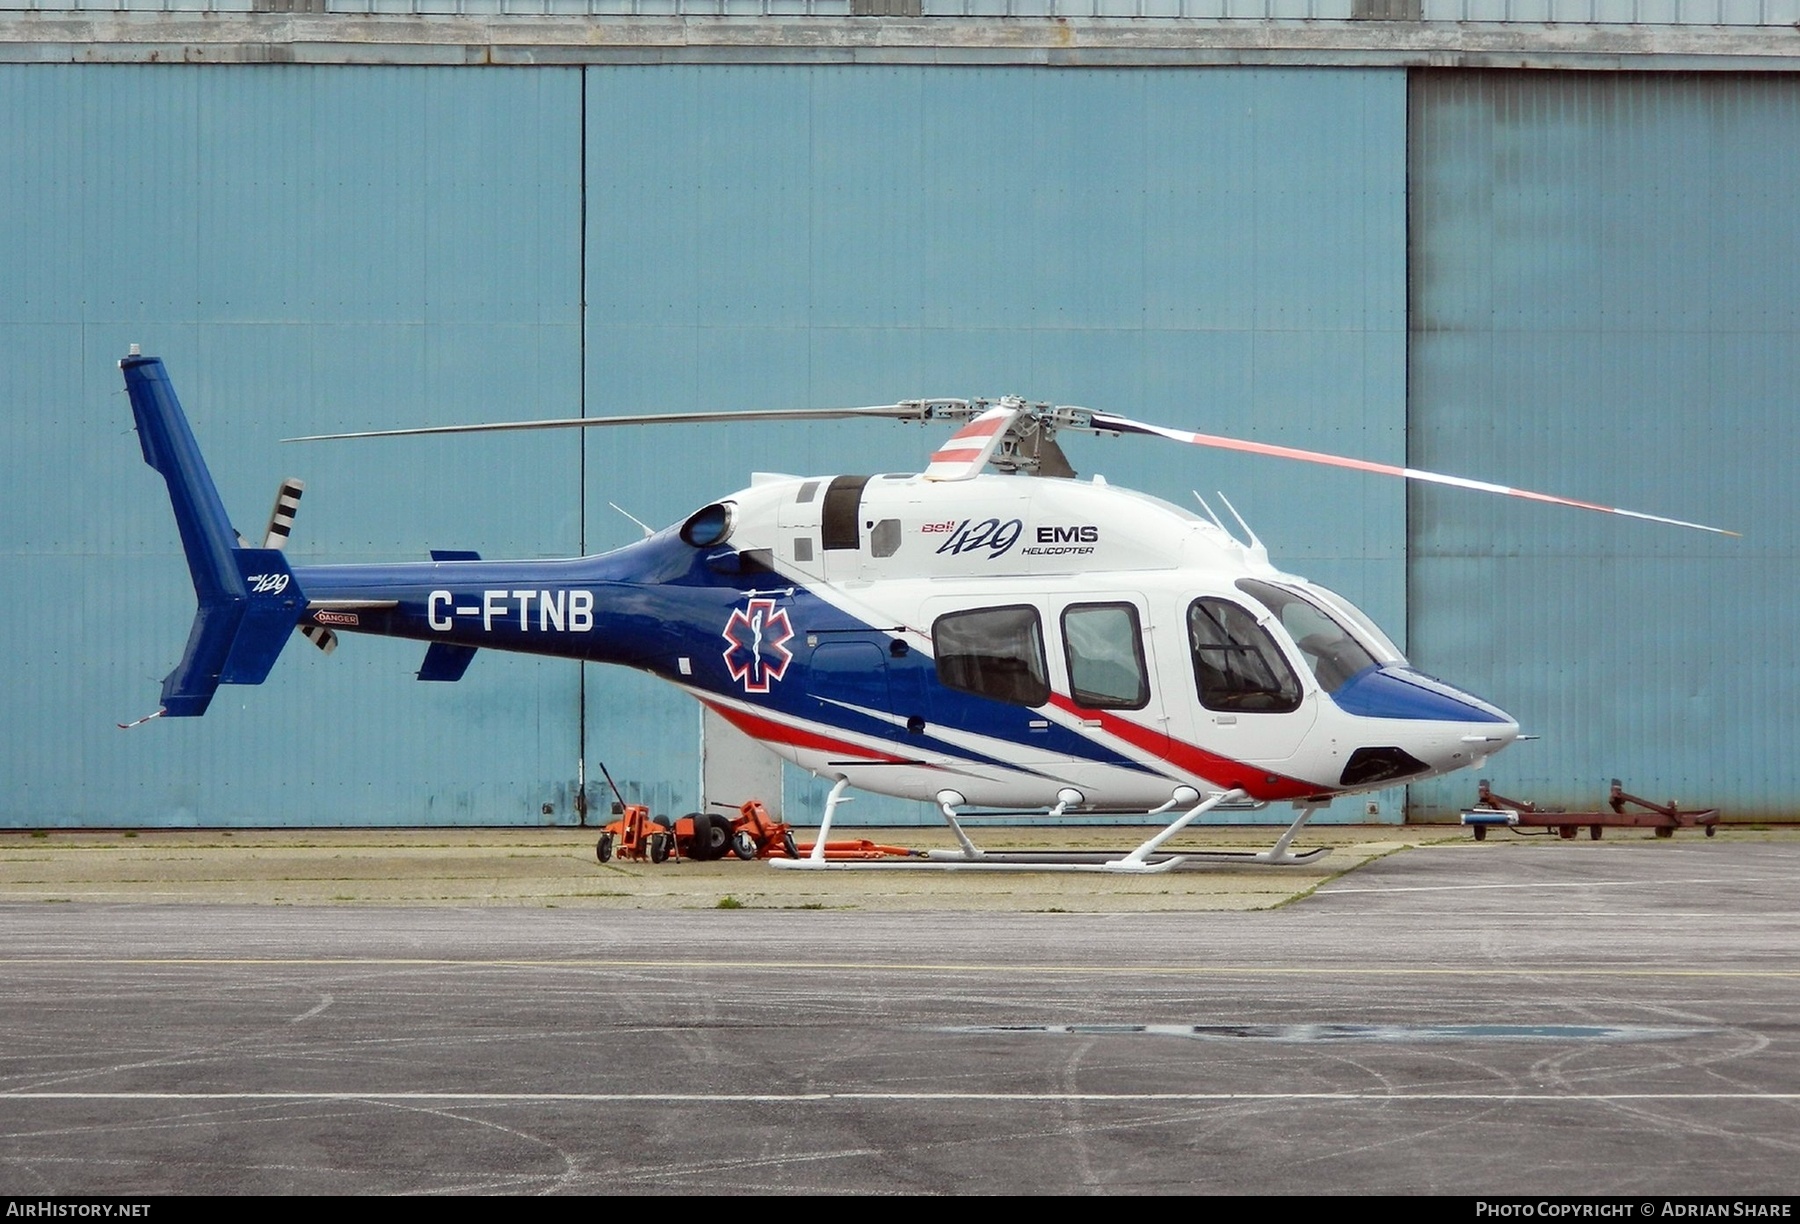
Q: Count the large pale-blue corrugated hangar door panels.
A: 3